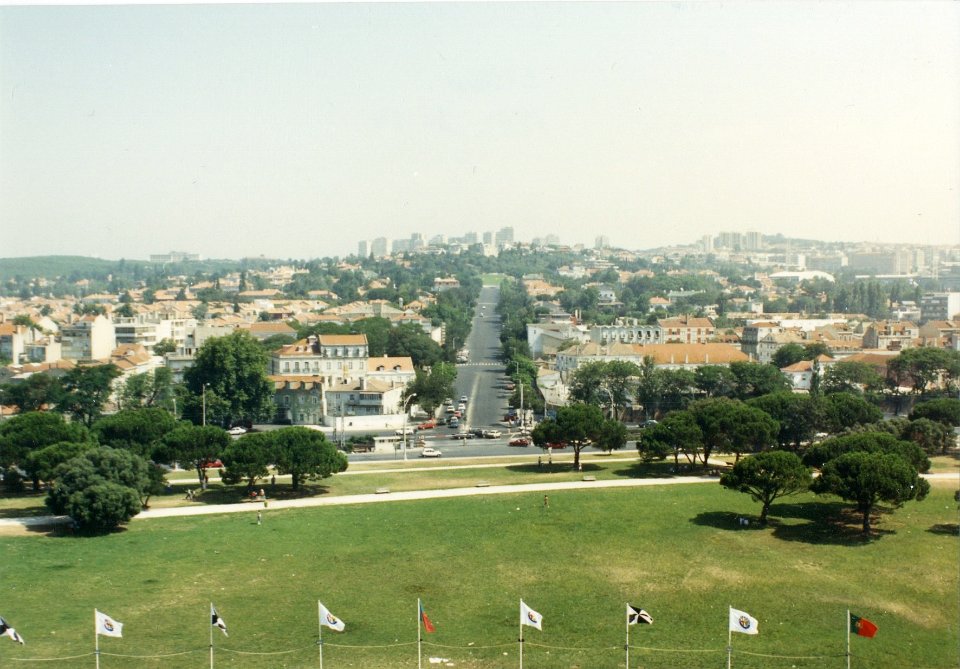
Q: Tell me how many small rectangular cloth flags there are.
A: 9